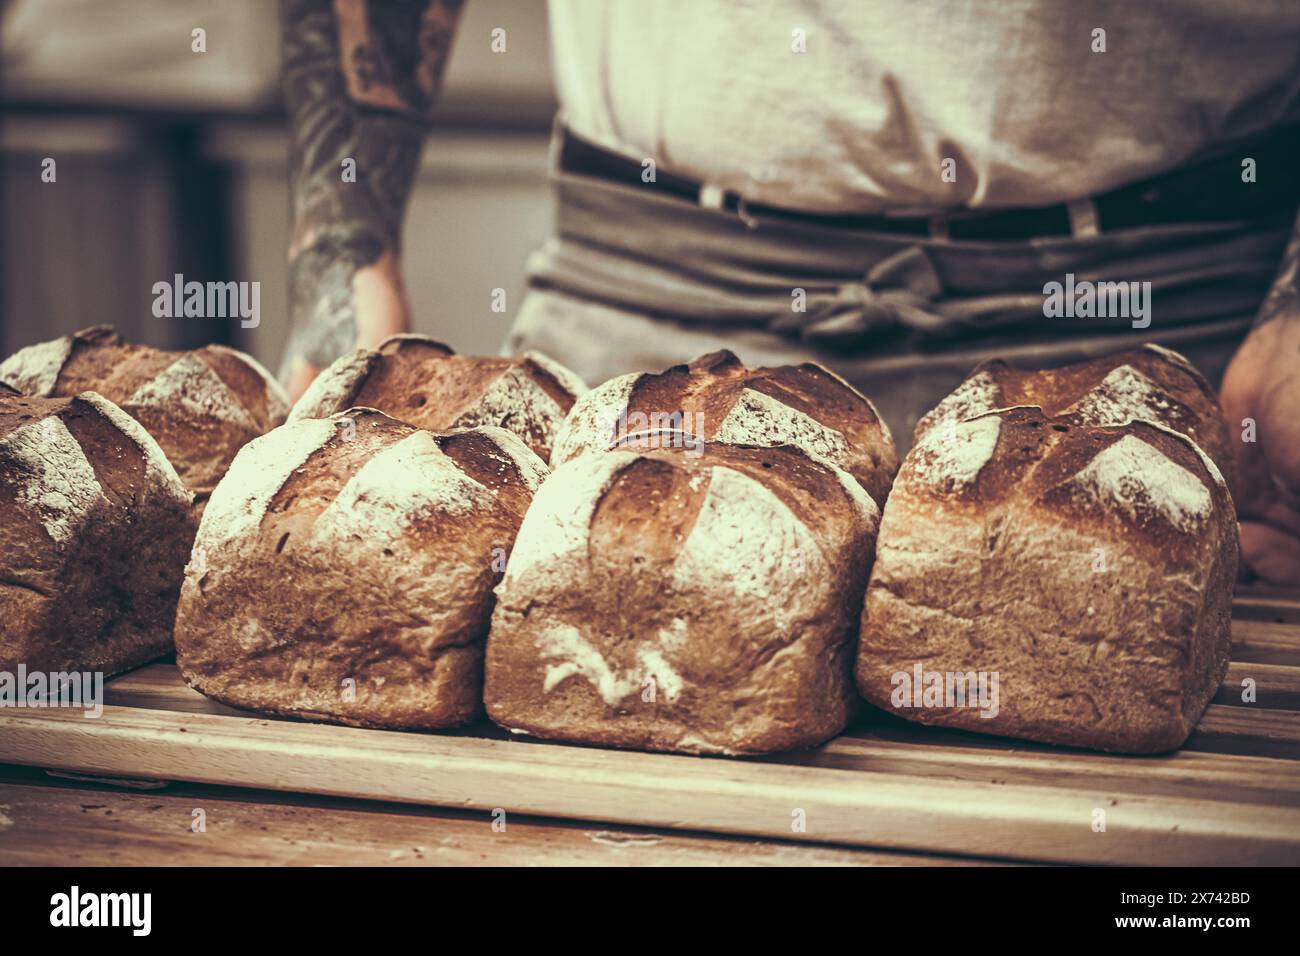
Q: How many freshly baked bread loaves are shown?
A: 8